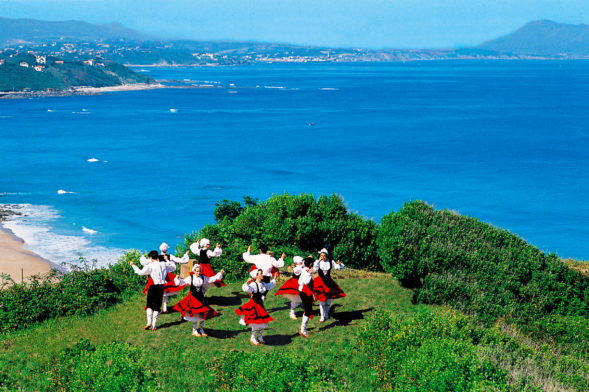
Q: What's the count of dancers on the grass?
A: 9